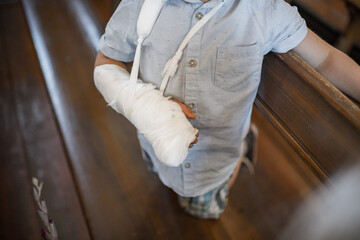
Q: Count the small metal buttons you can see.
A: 4